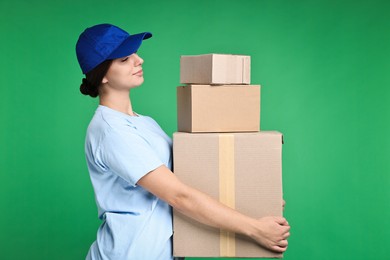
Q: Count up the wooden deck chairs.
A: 0